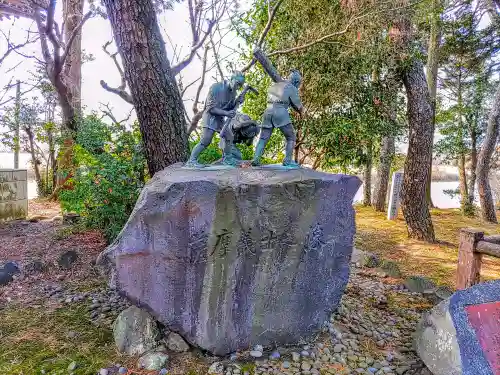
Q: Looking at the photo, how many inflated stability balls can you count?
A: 0